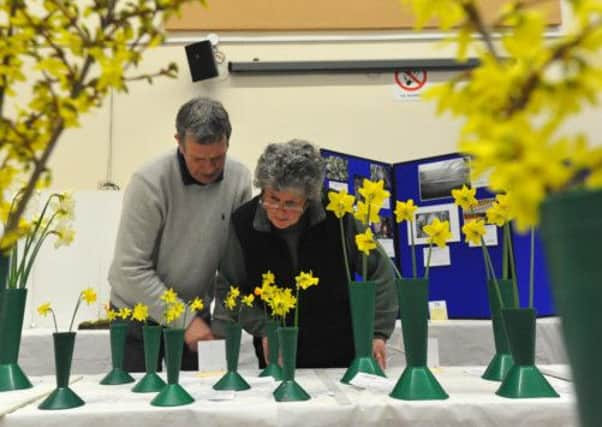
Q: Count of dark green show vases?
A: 13